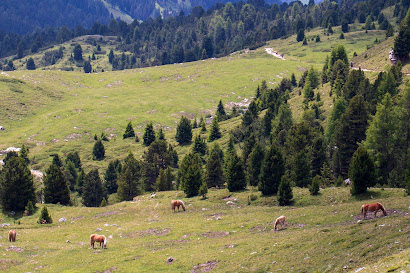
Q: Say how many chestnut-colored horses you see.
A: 5